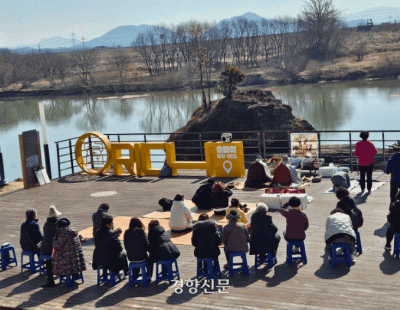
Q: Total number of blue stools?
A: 14